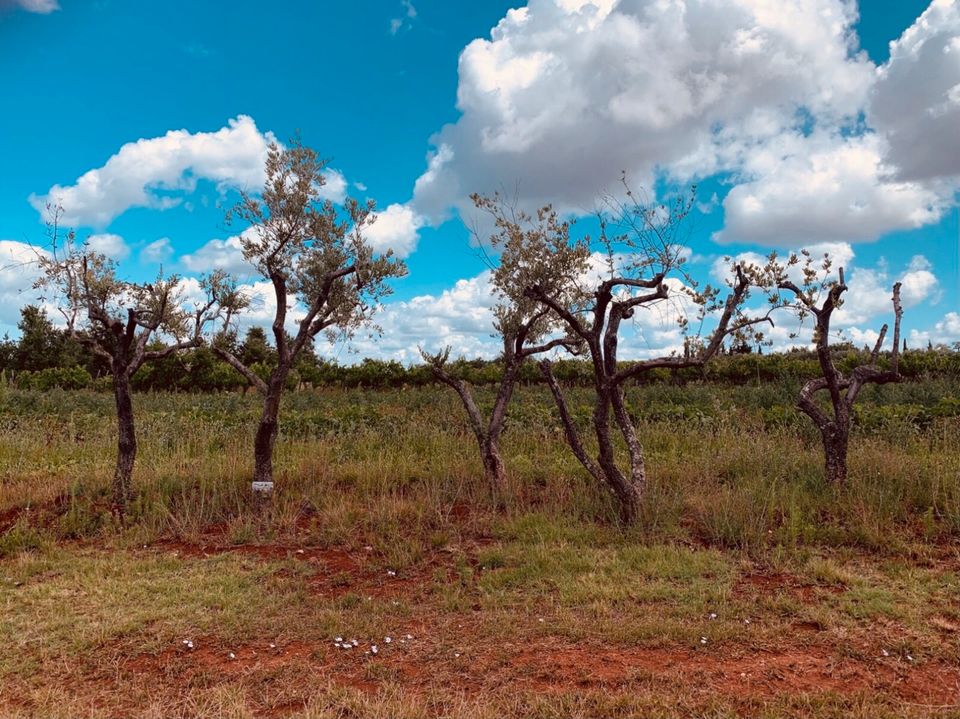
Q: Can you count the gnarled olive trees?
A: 5